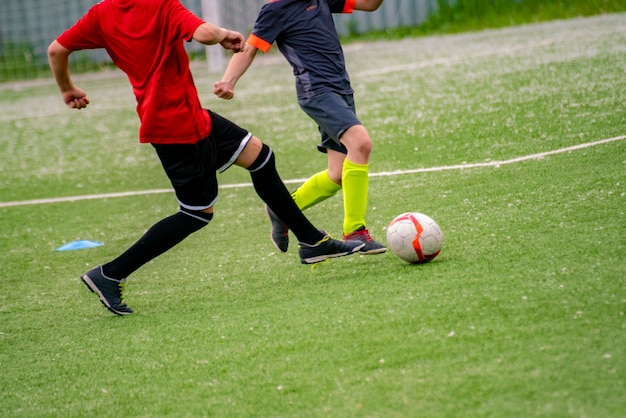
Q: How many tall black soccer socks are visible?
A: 2